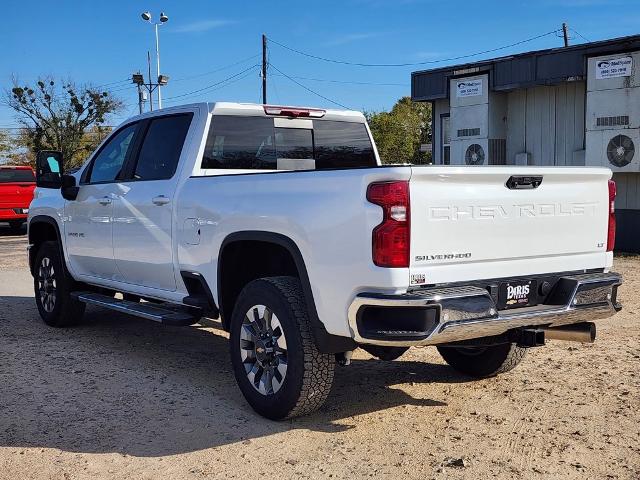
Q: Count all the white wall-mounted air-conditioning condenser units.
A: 2